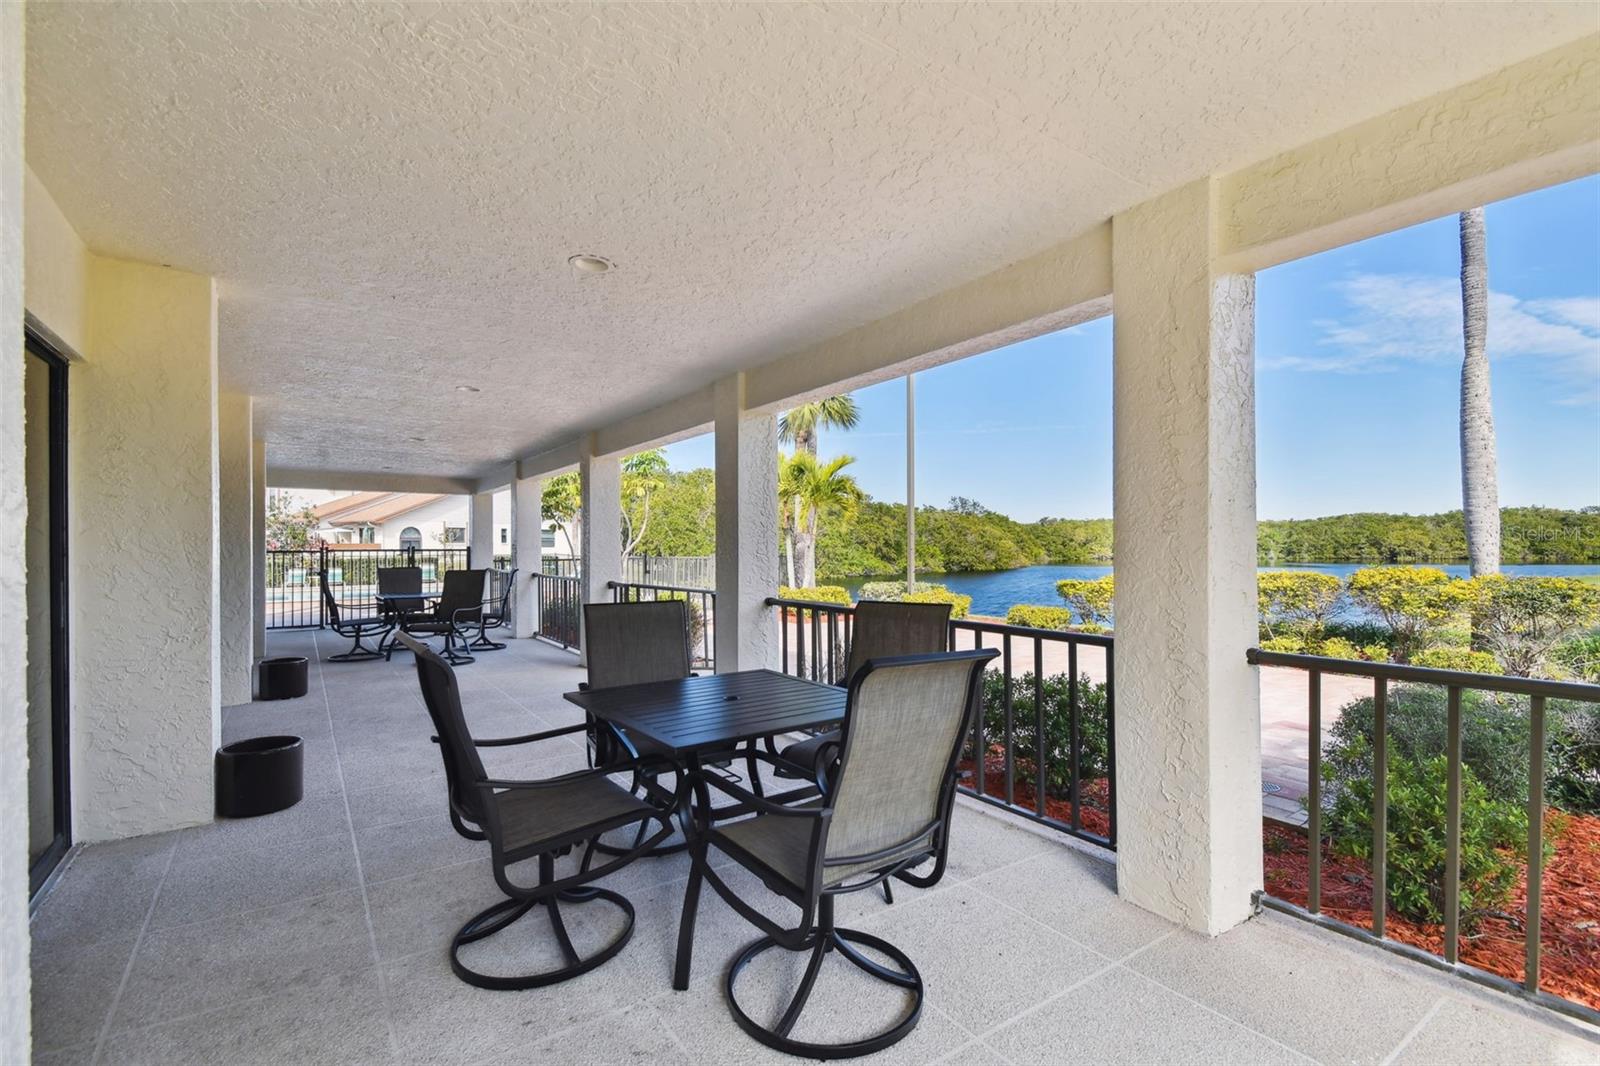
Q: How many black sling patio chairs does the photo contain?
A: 8